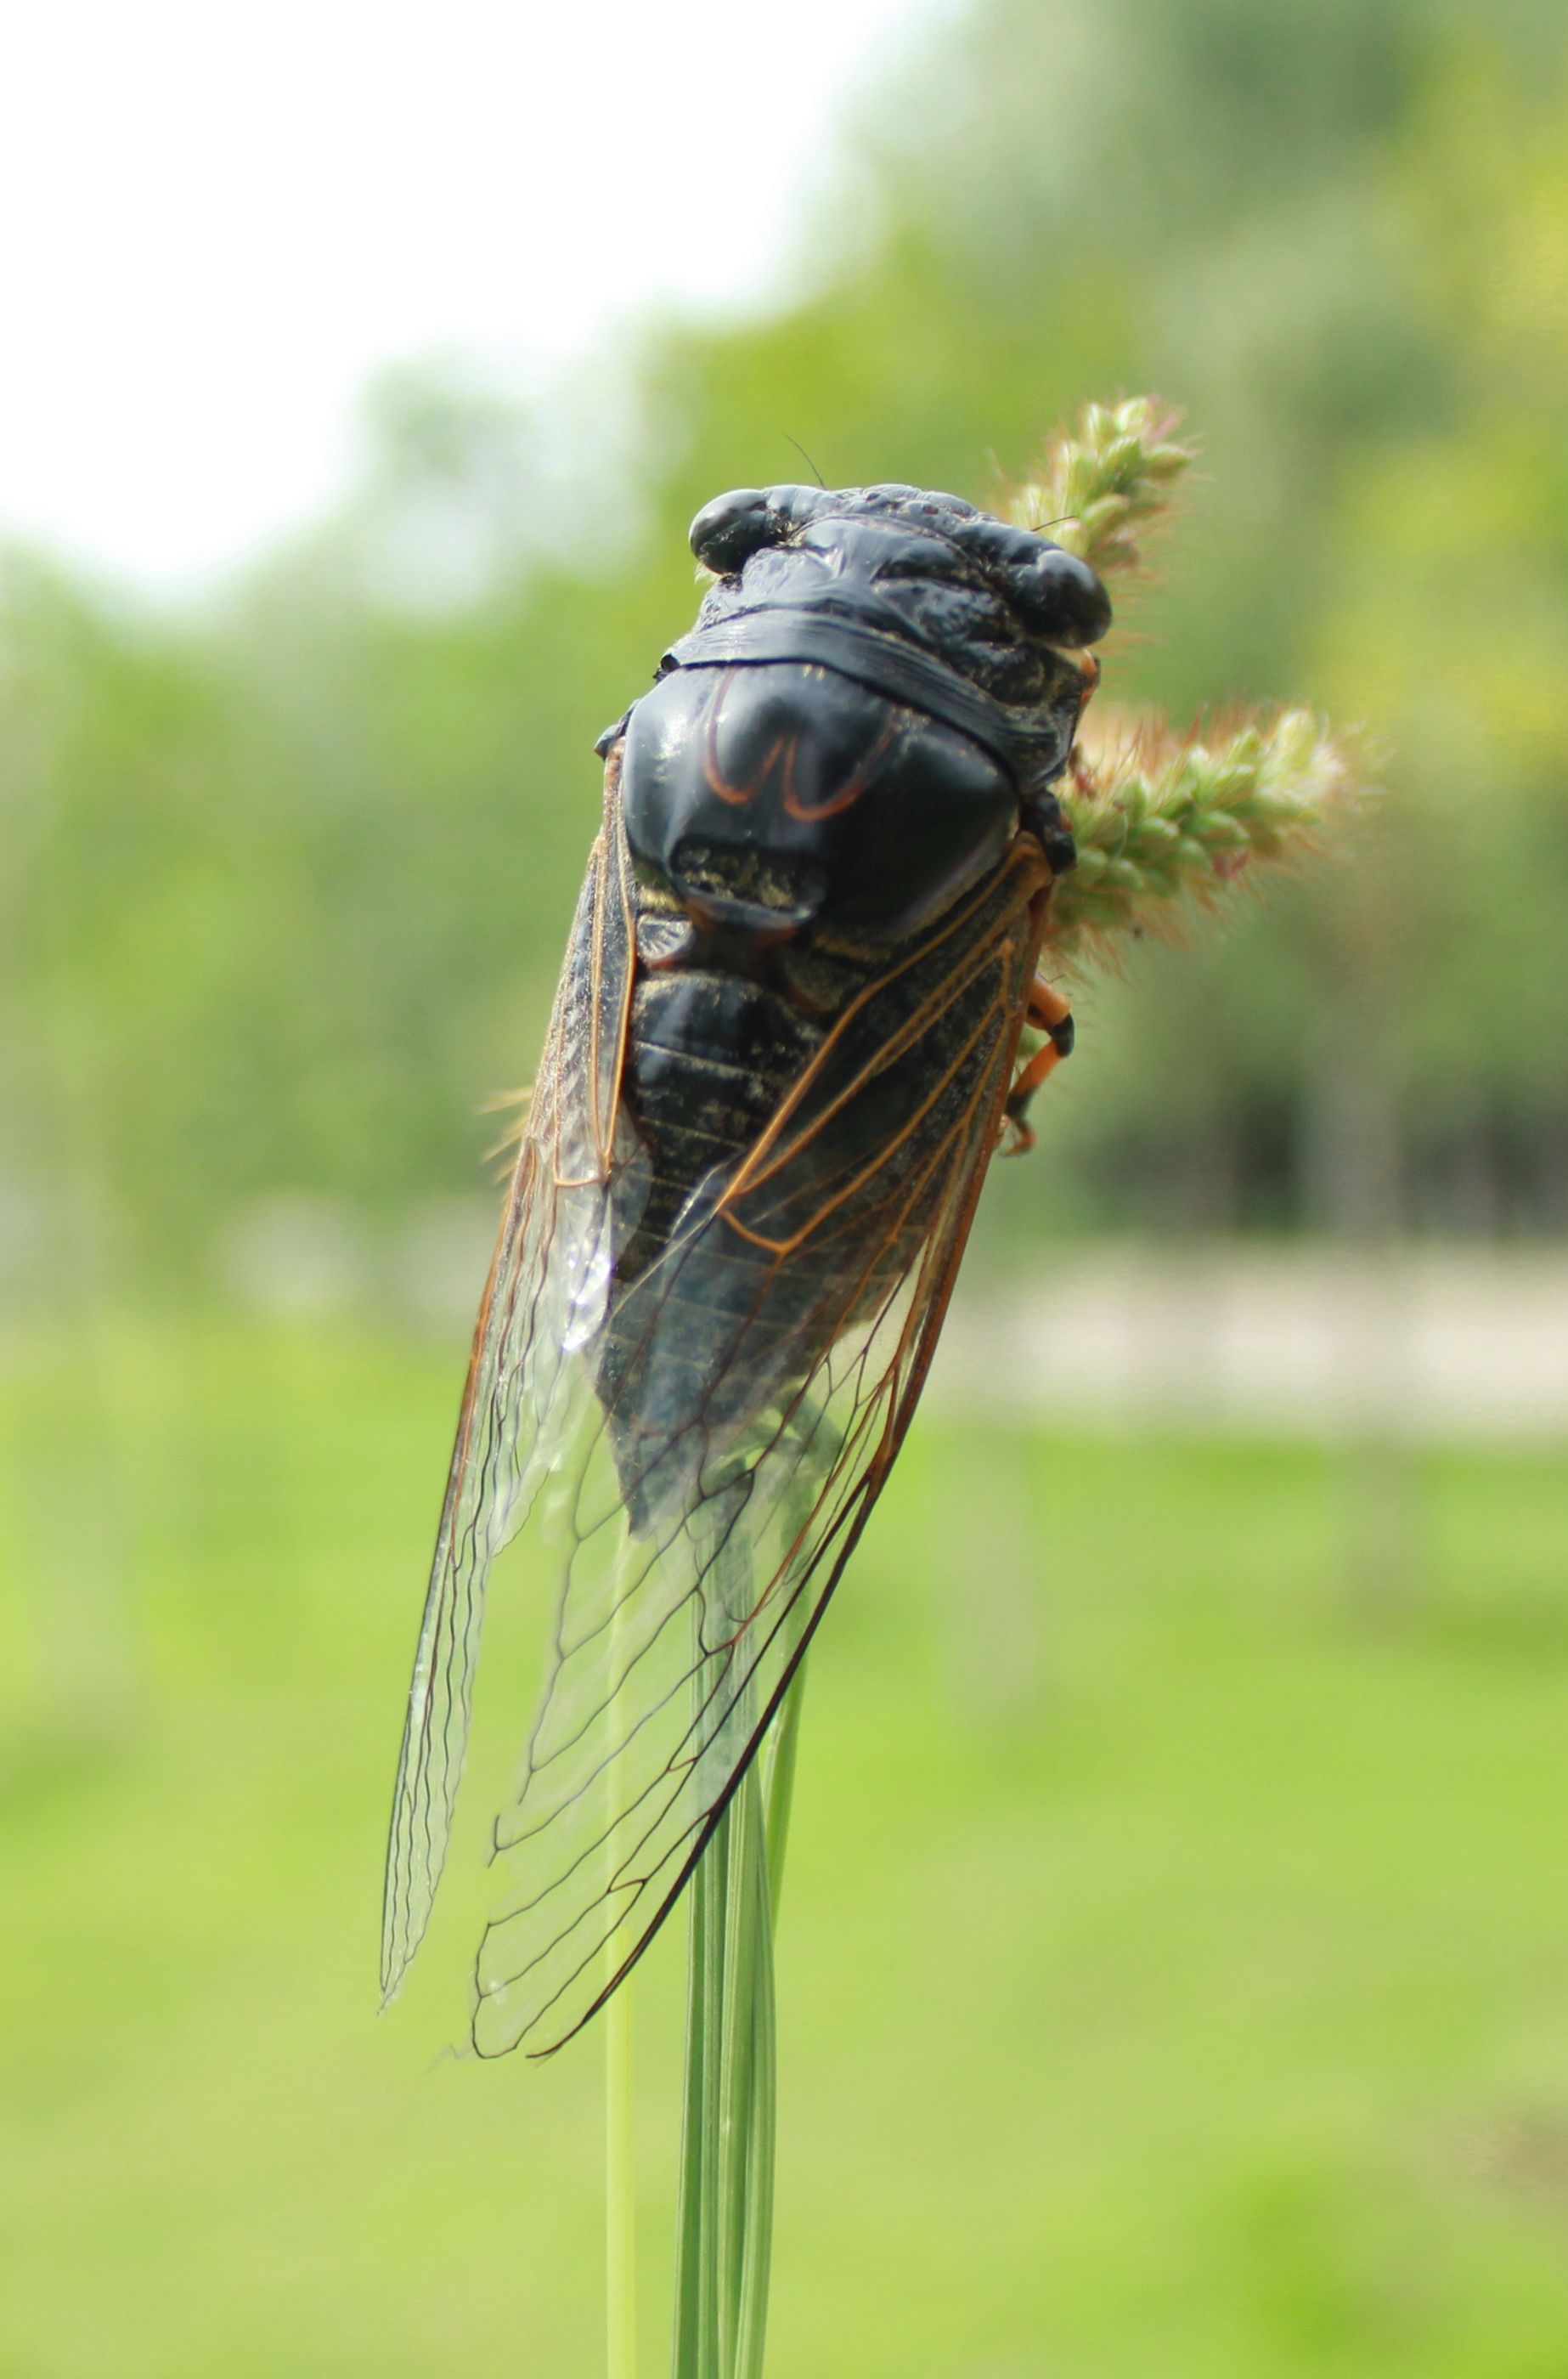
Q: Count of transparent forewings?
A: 2